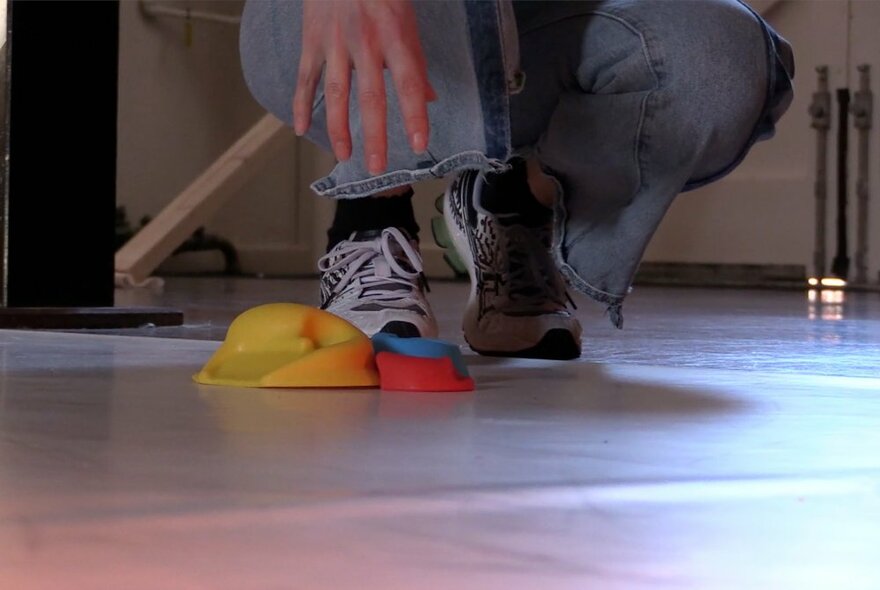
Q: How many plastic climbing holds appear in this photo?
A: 3